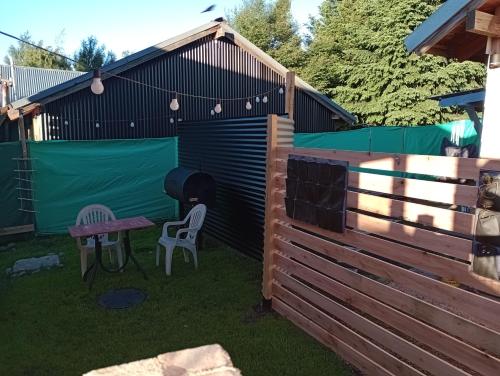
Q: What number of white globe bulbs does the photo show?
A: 12